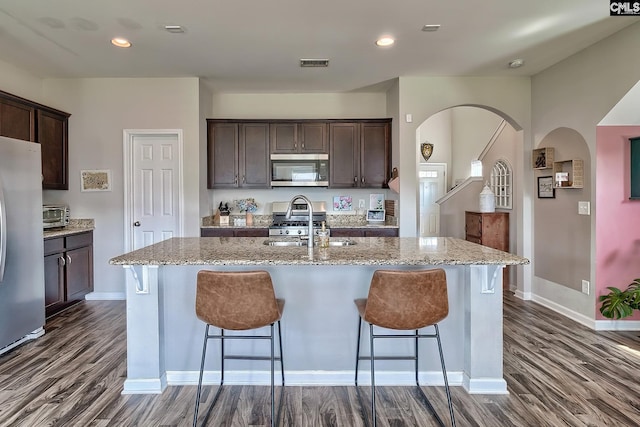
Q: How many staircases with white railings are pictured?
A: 1